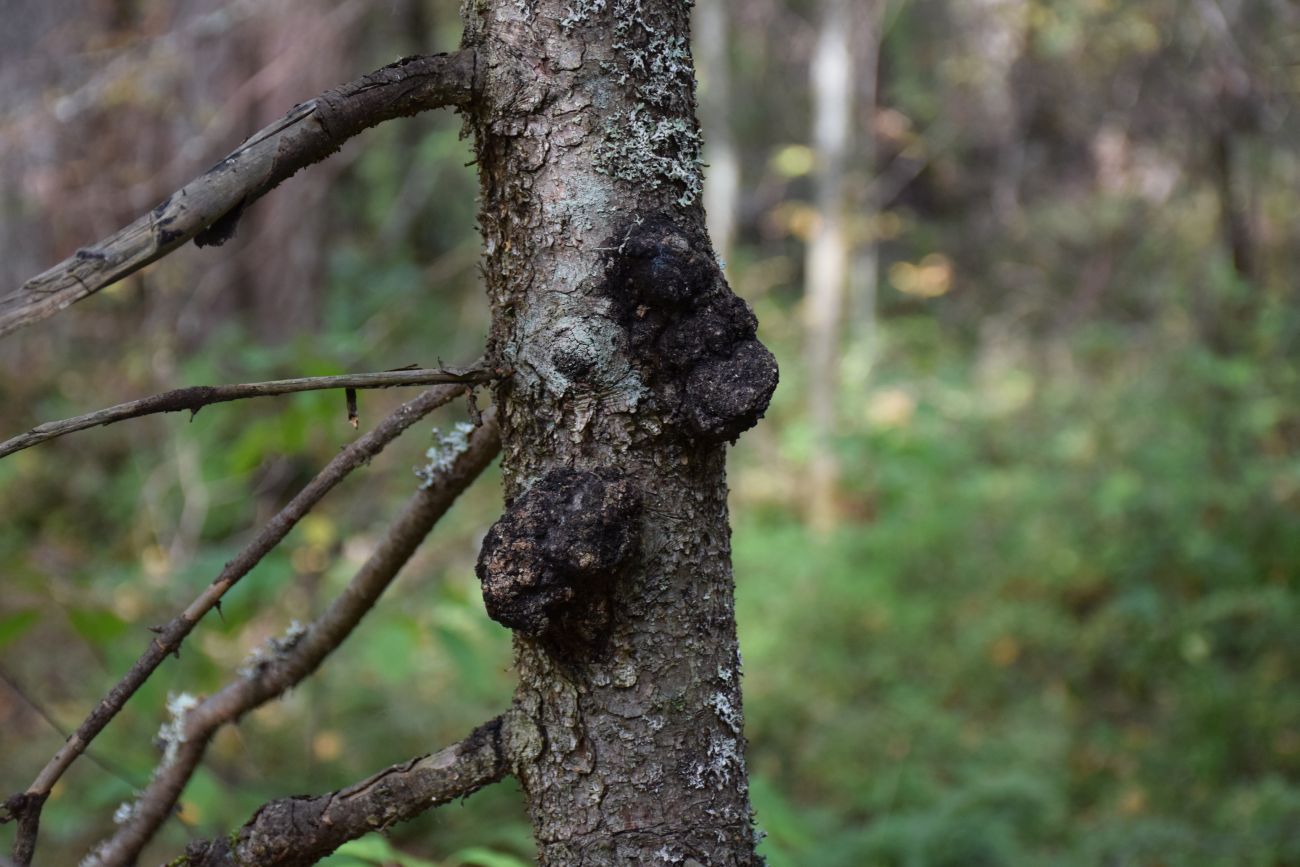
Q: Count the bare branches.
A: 5